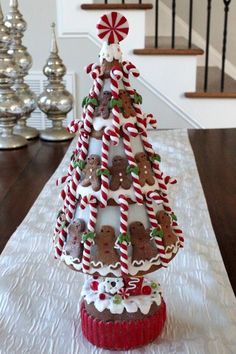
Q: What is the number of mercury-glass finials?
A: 3